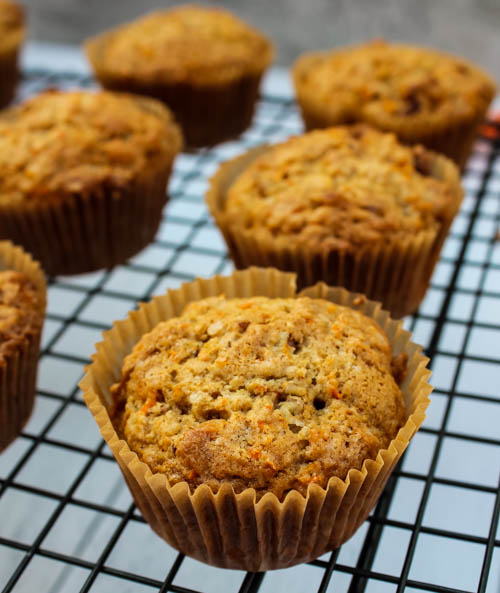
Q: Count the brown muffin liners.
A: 7